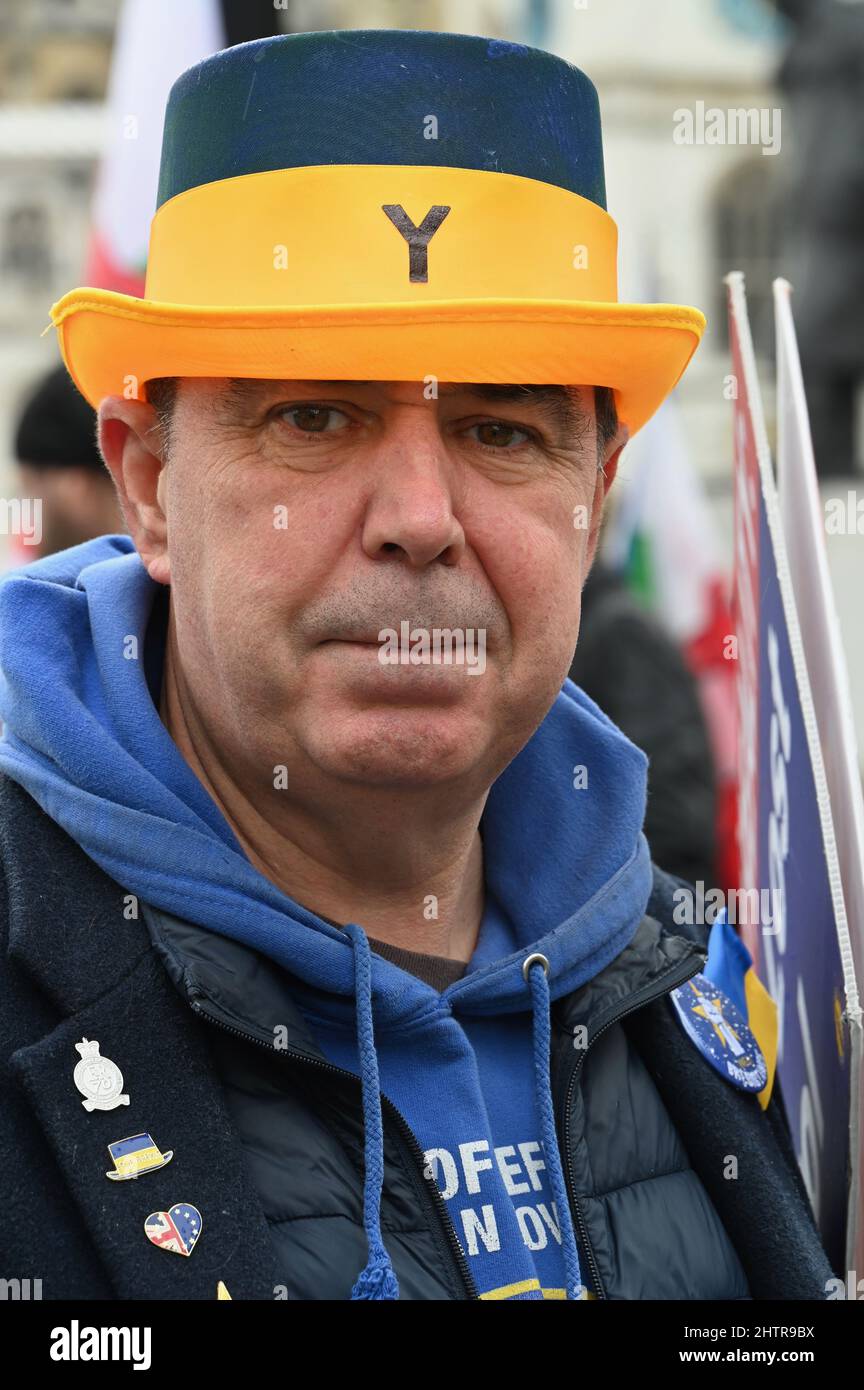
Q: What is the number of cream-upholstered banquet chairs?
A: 0